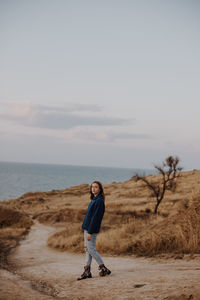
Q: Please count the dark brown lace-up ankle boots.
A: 2